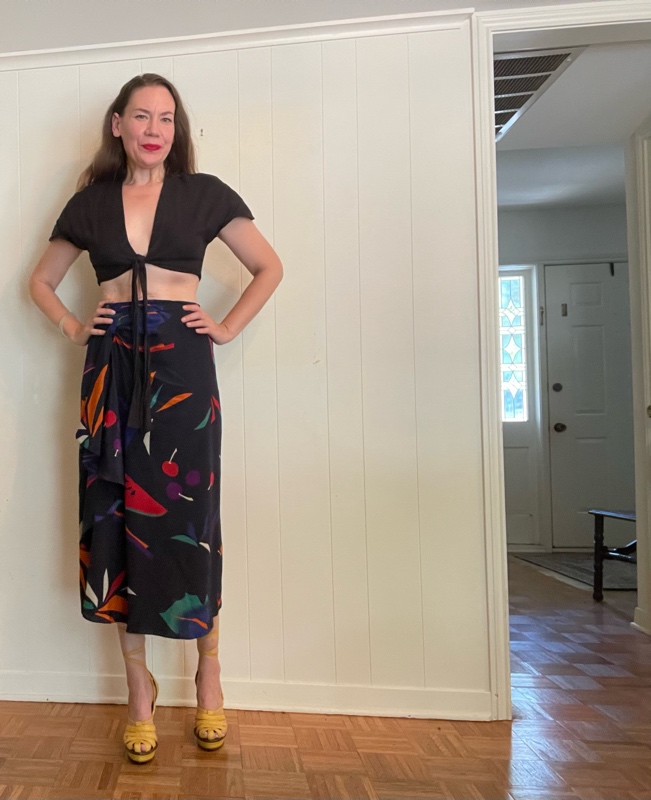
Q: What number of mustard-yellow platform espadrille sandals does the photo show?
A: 2